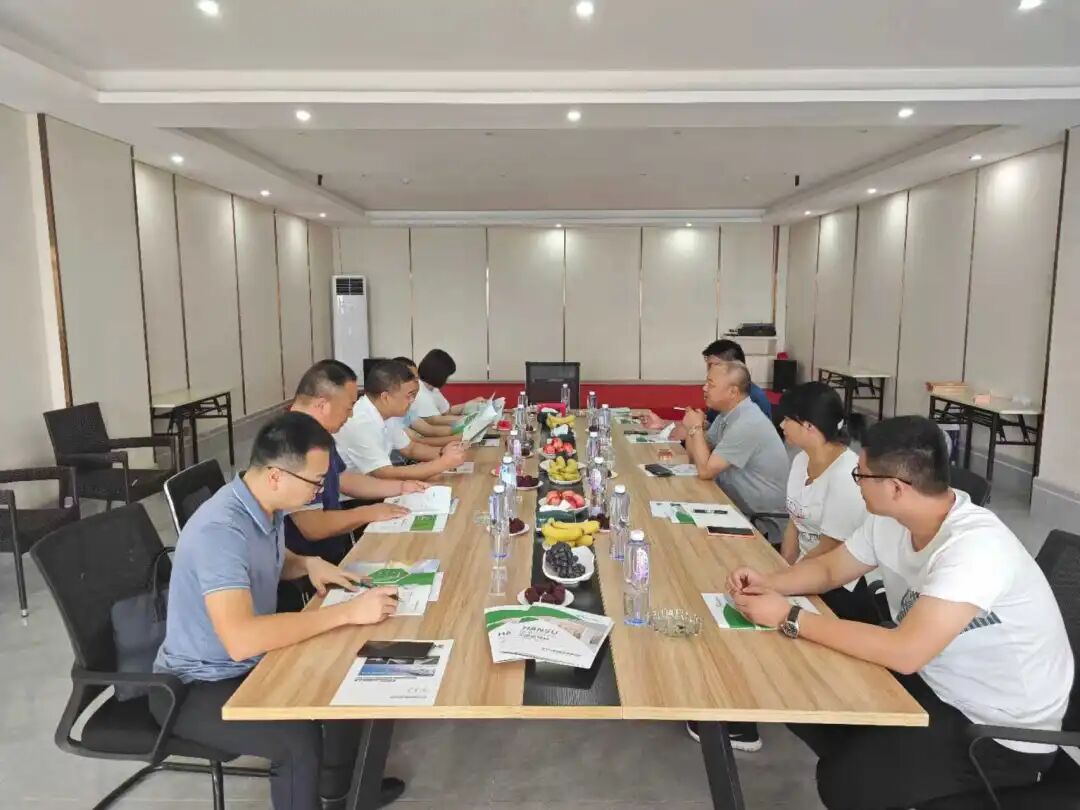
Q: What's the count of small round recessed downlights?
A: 14